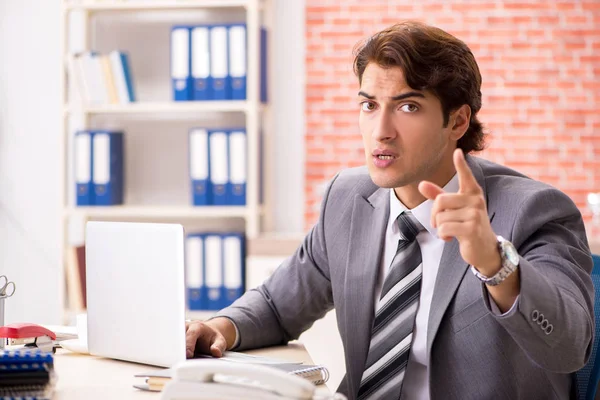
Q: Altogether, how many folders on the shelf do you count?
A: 12